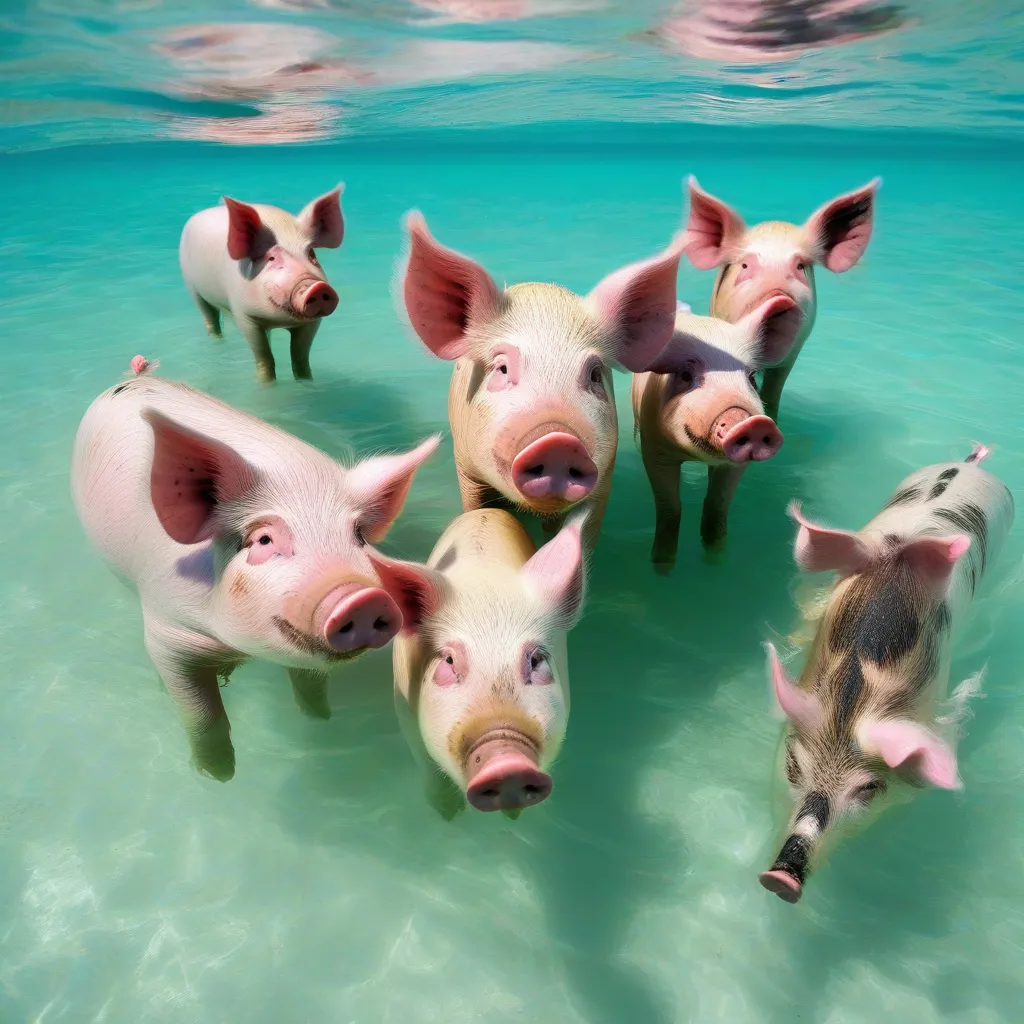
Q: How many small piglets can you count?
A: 7